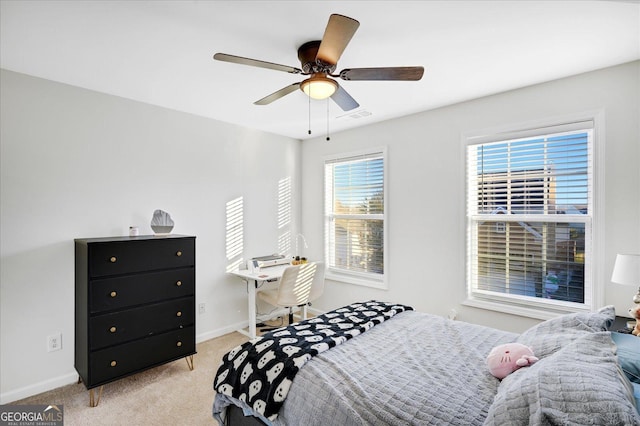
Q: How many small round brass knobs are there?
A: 8